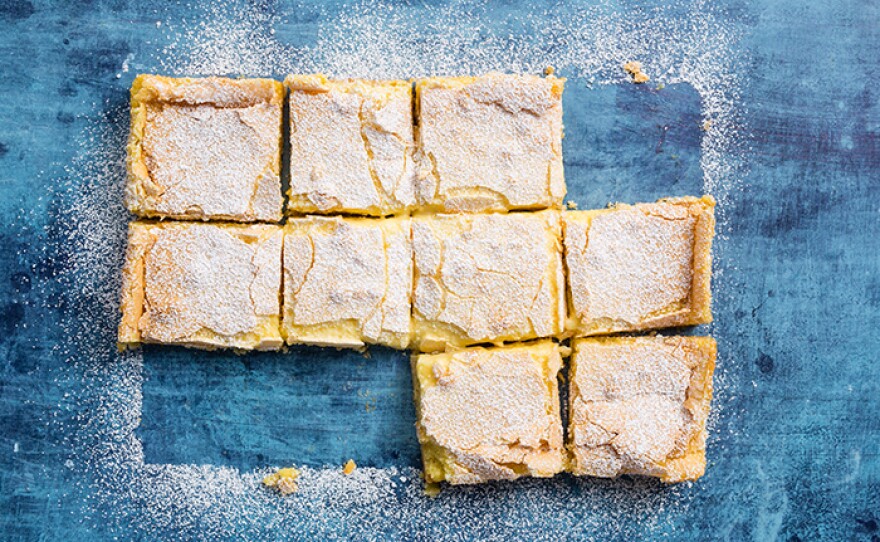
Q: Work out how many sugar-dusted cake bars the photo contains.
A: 9